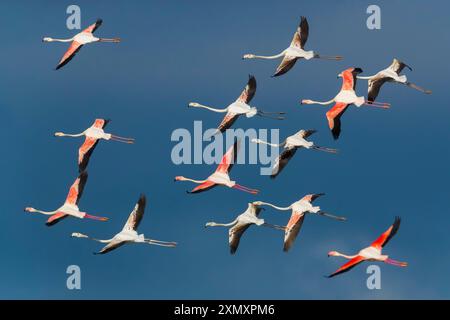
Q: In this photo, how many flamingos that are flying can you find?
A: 13